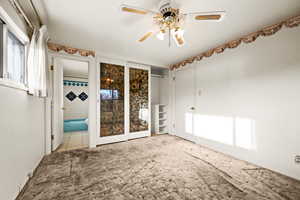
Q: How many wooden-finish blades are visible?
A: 4